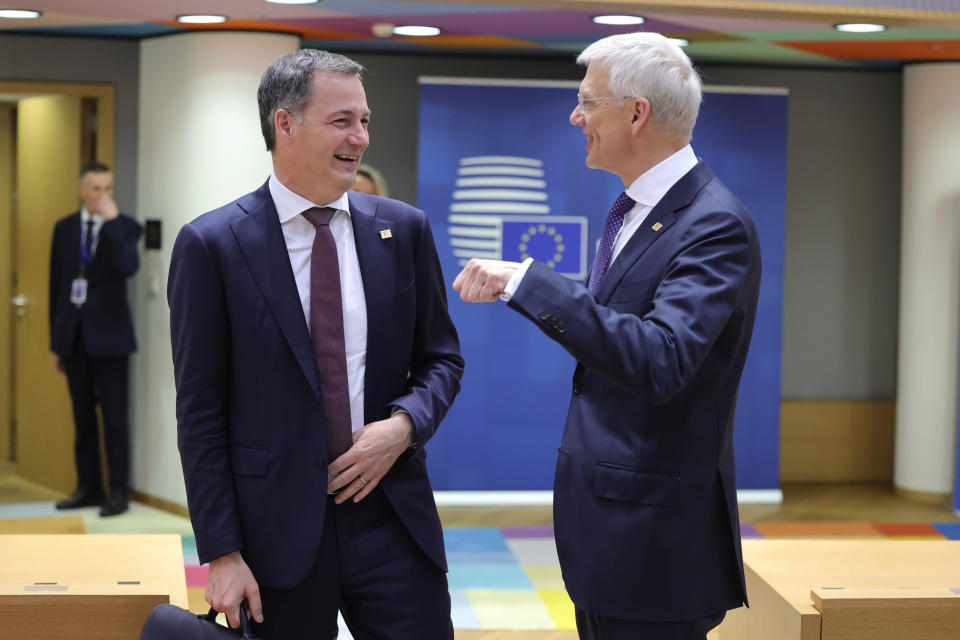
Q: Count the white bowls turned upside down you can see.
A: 0